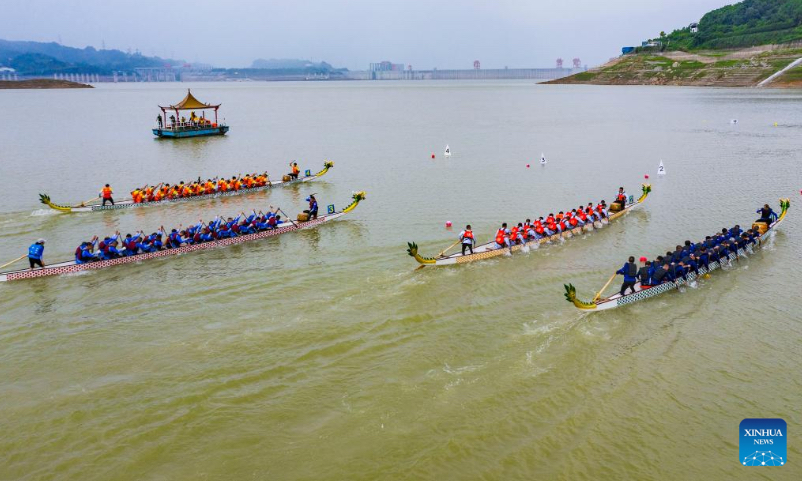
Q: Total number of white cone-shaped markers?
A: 3